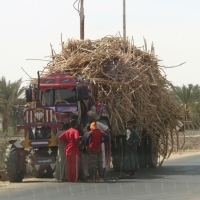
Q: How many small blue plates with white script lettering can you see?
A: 1